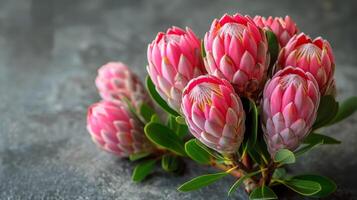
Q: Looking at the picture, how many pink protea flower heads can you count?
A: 8